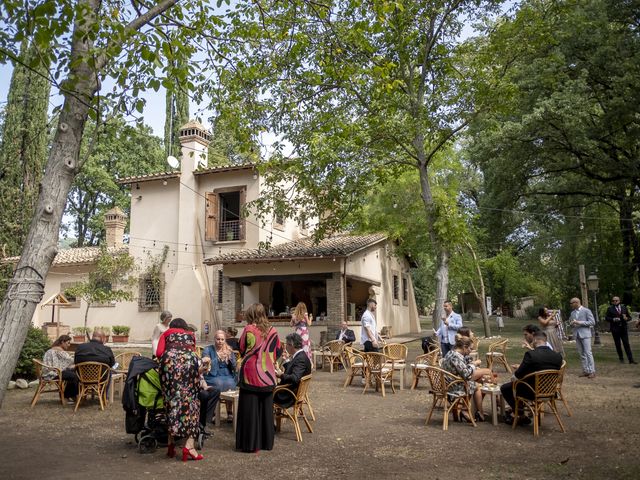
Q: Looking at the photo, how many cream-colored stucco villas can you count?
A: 1